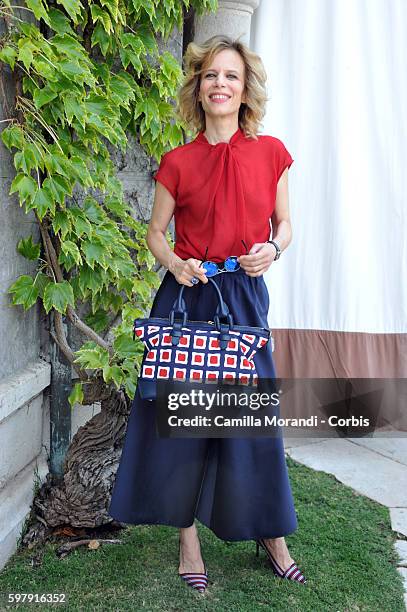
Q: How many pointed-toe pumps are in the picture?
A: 2